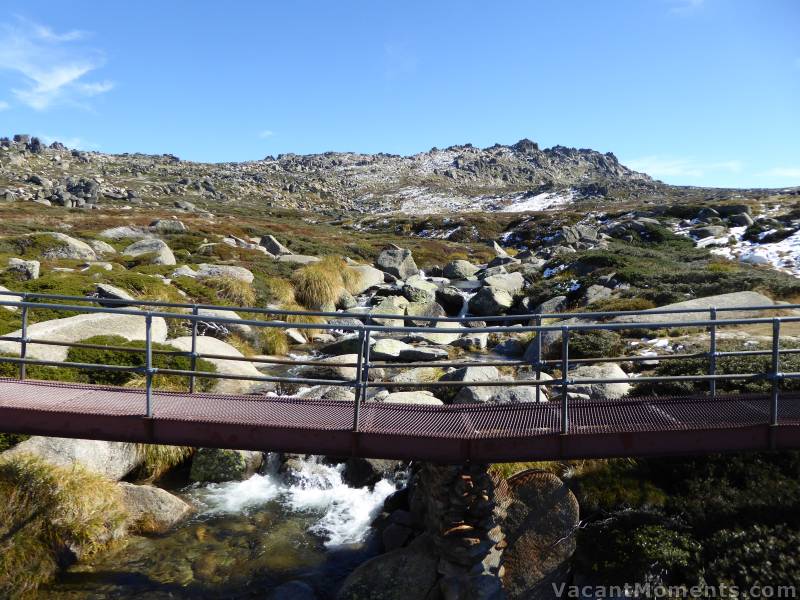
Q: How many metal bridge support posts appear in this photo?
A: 9